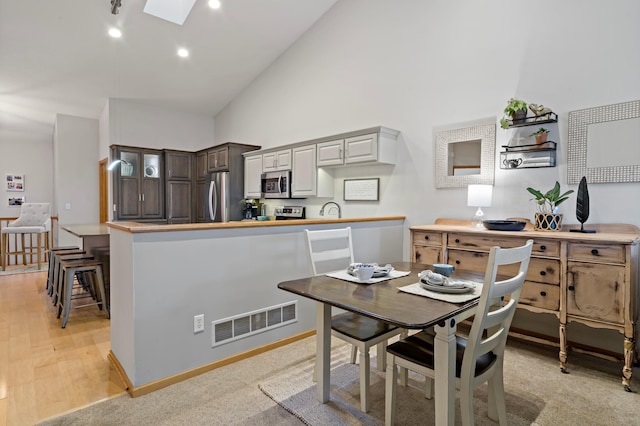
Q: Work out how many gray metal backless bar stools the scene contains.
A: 4